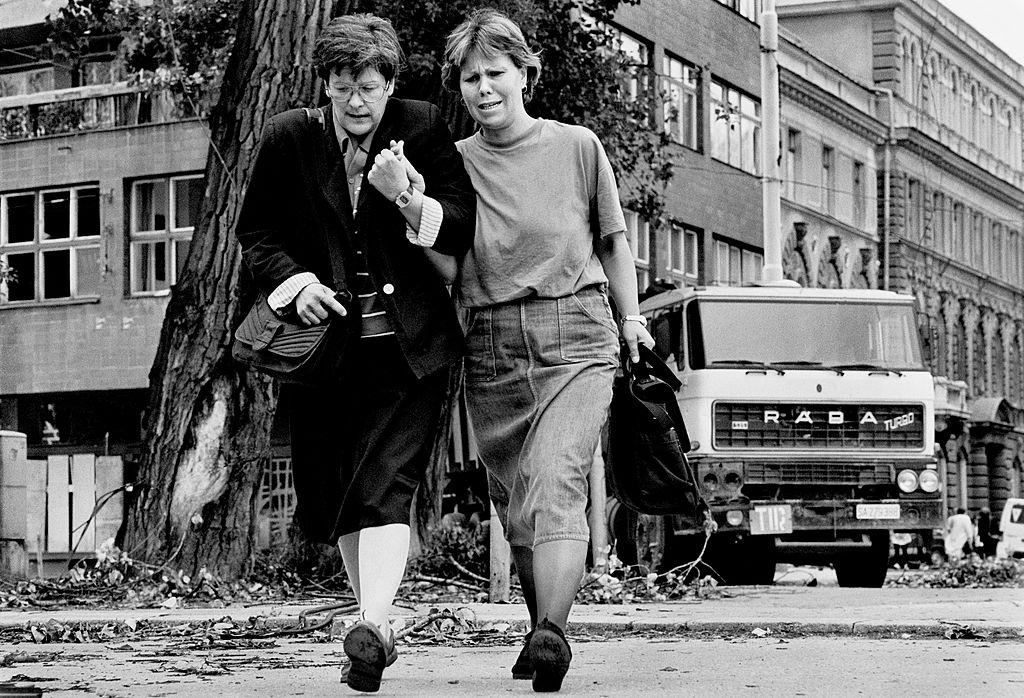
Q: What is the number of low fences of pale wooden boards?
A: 1